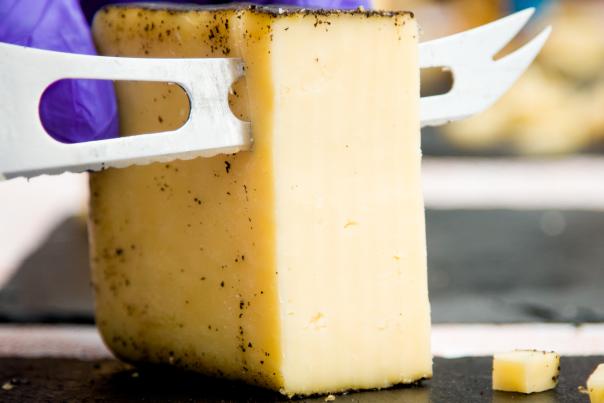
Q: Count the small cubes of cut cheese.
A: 2